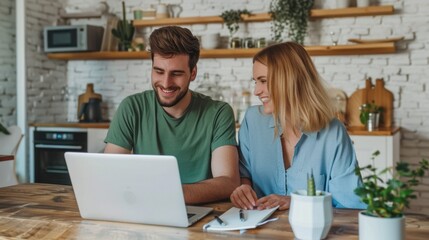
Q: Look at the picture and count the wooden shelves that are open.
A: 2